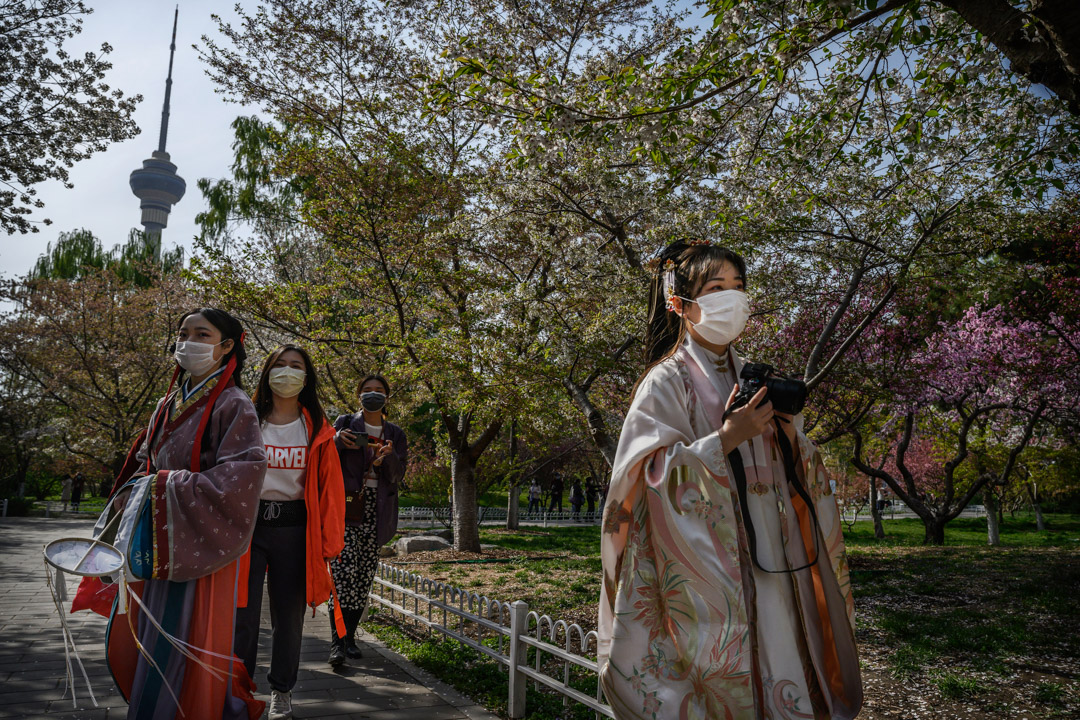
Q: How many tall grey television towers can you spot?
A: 1